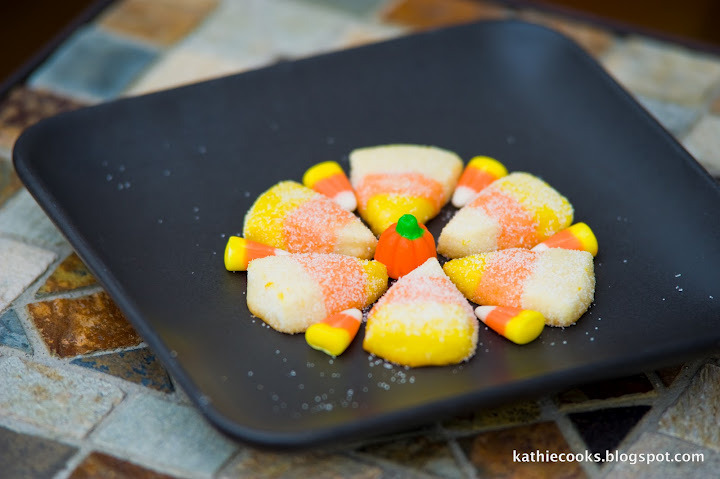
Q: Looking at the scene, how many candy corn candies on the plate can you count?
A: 6